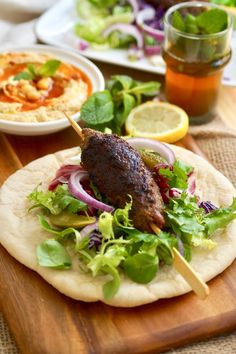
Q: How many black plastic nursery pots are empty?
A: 0